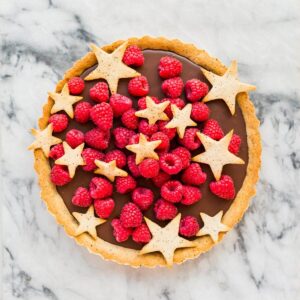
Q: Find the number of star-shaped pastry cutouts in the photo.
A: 13